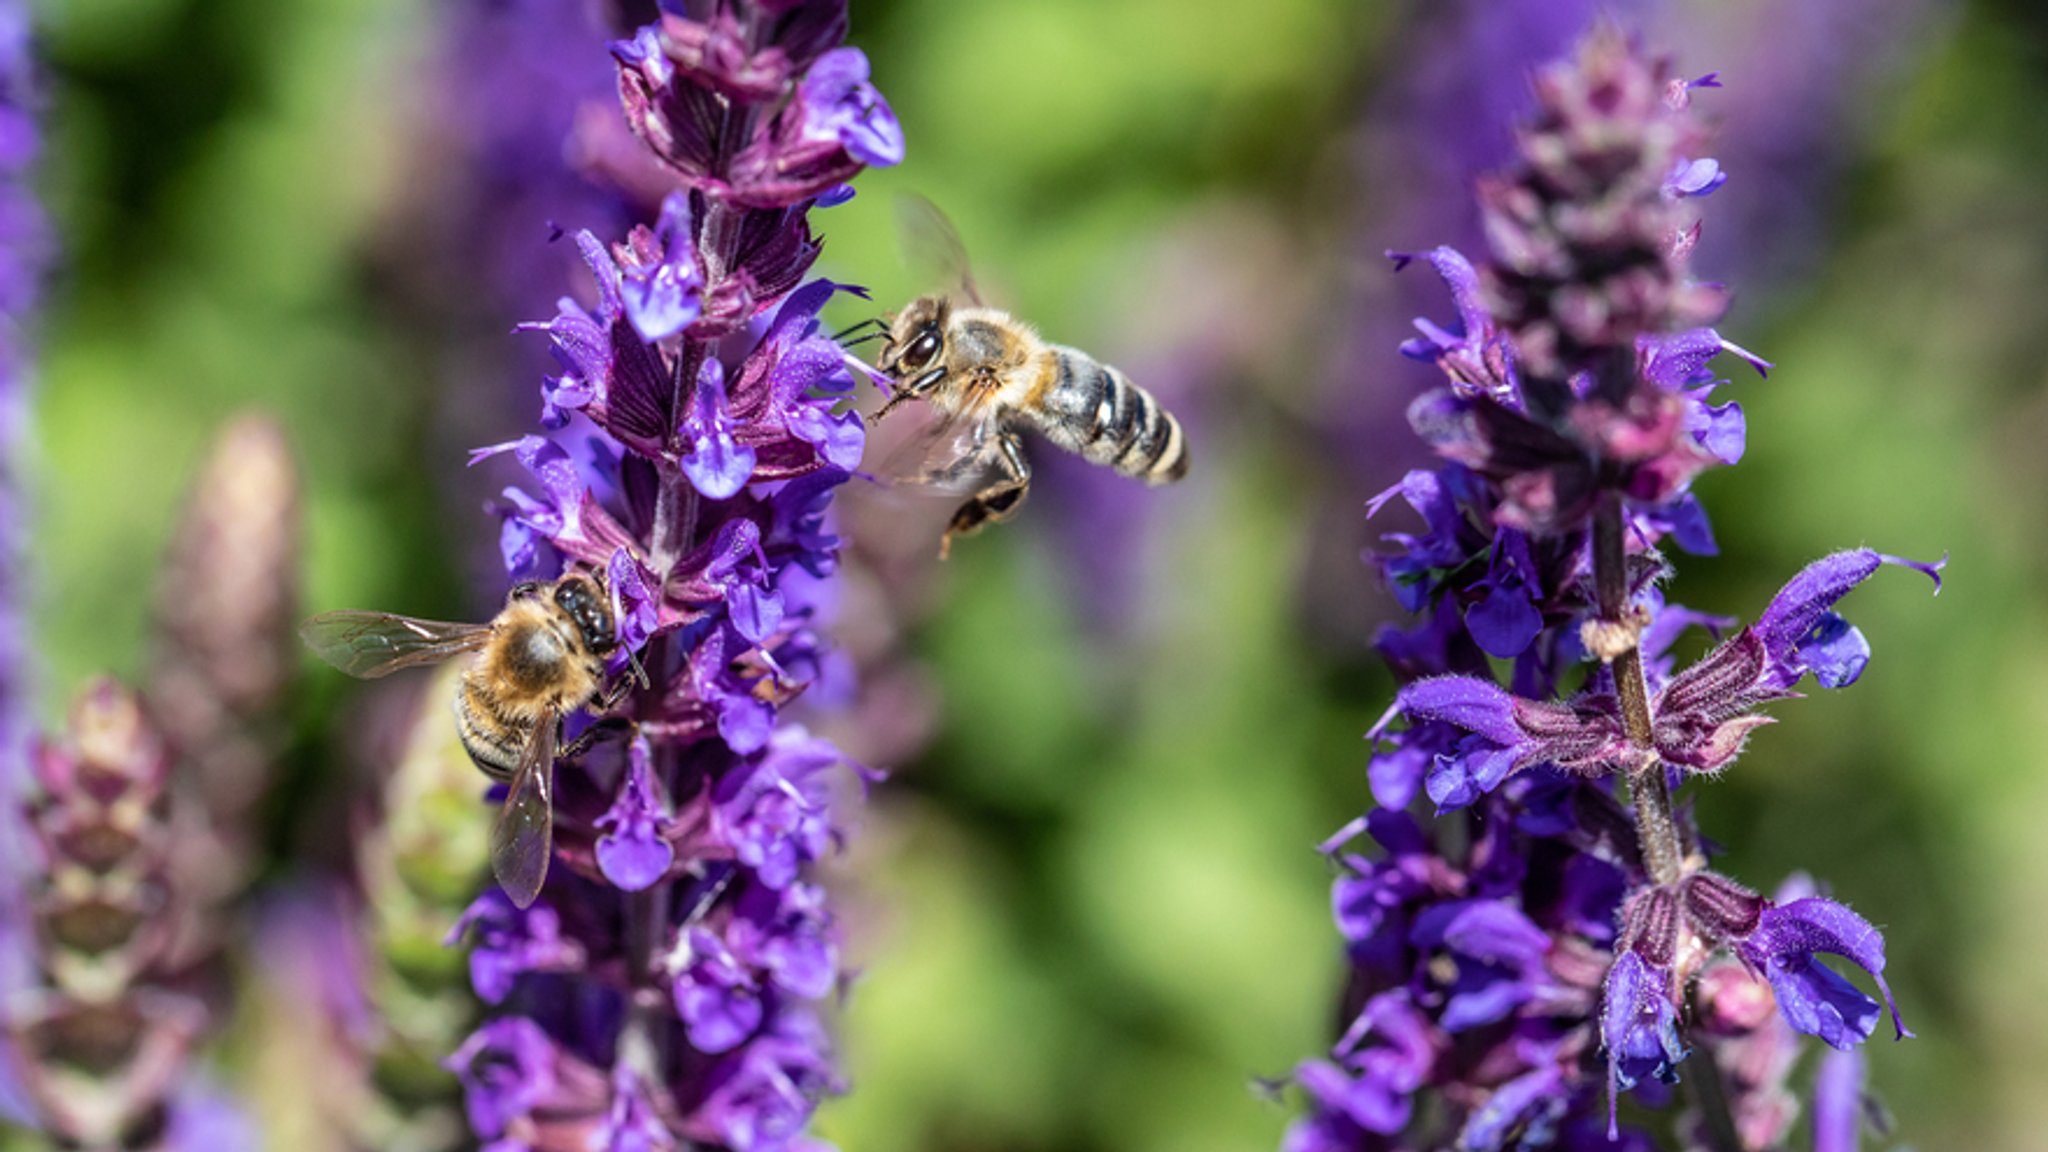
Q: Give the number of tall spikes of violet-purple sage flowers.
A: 2